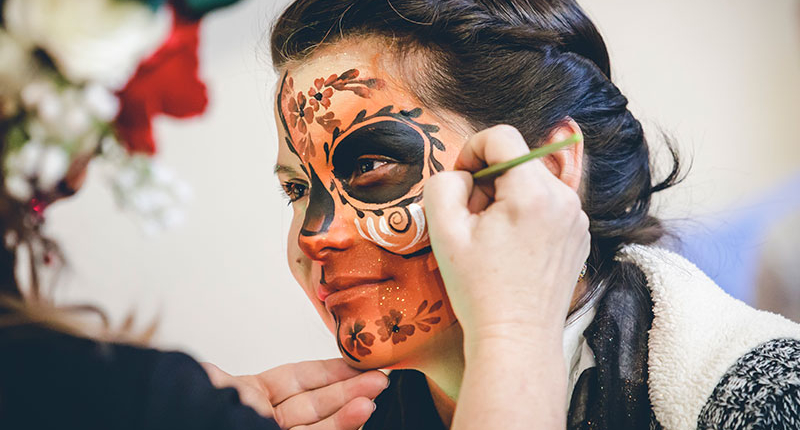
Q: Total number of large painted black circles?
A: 1